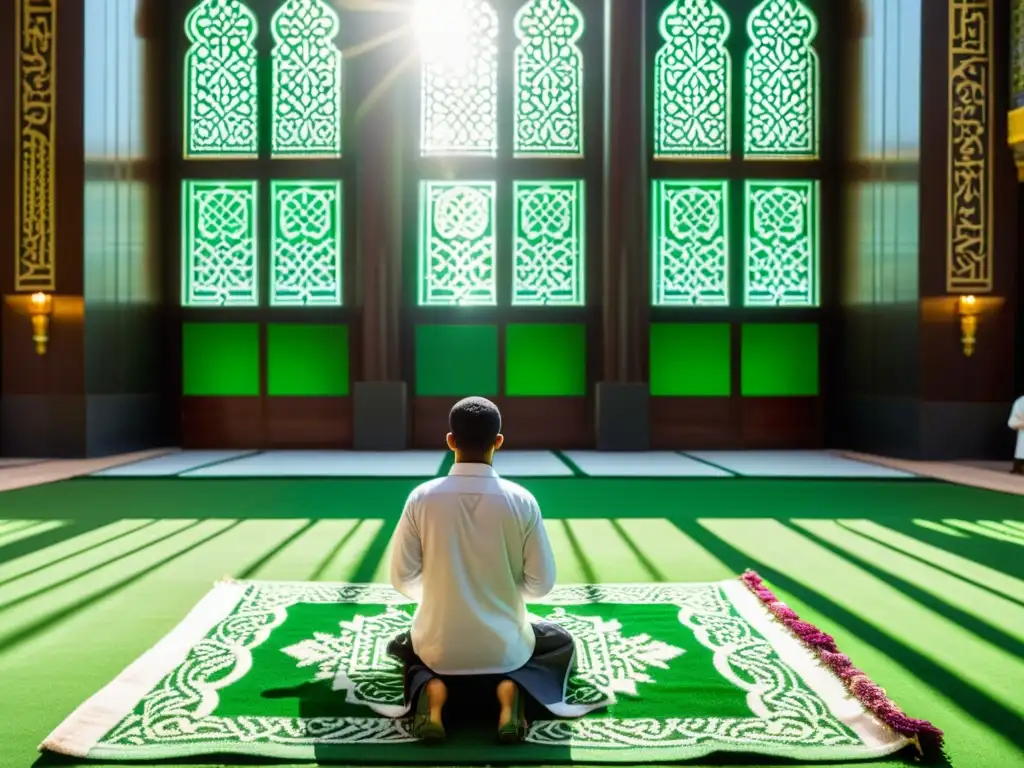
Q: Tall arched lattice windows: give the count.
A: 6